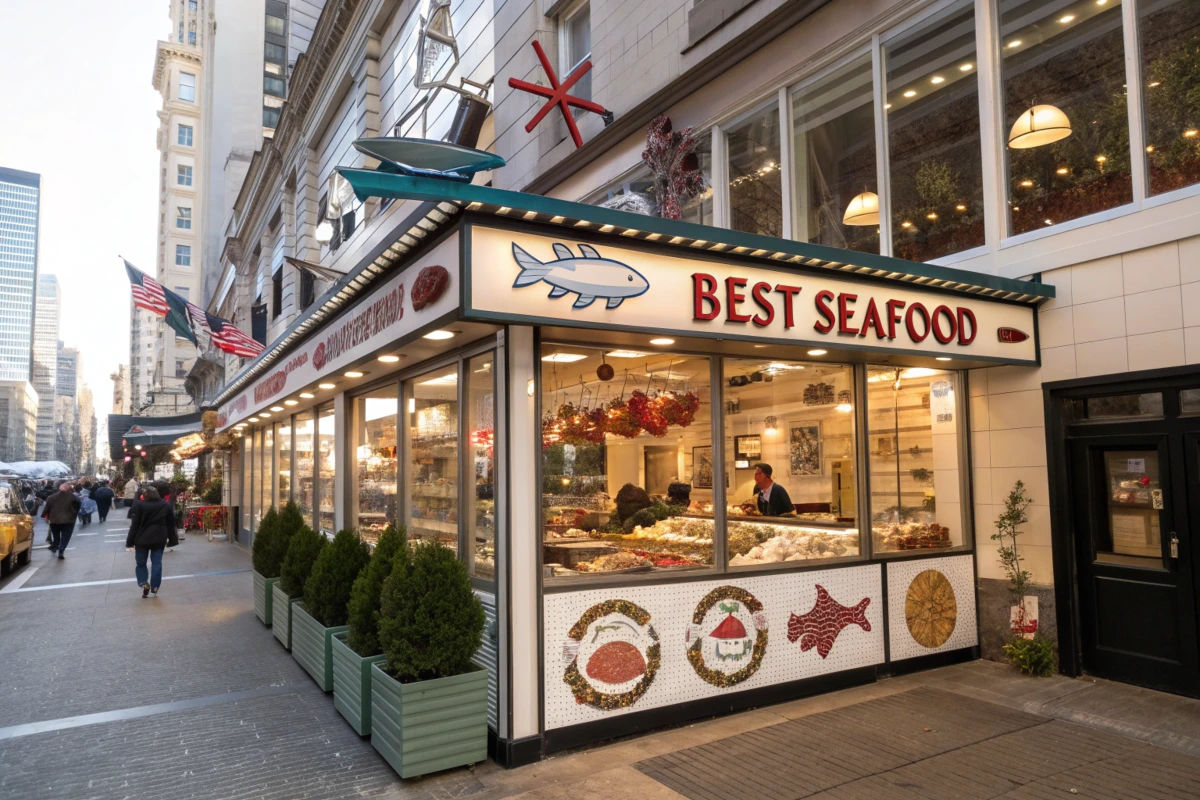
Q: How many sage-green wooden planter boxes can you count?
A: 5